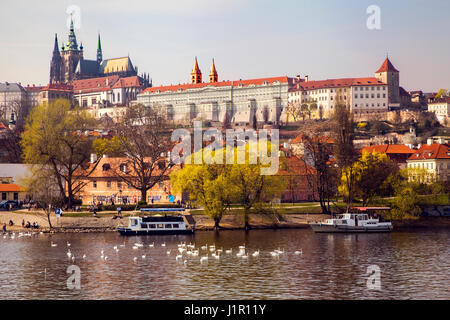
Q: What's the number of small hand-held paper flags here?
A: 0